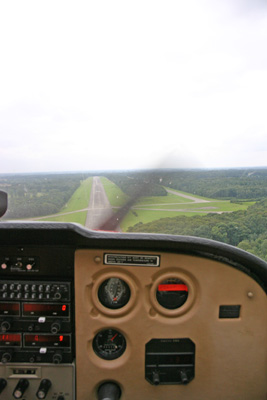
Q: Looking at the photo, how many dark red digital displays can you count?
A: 4